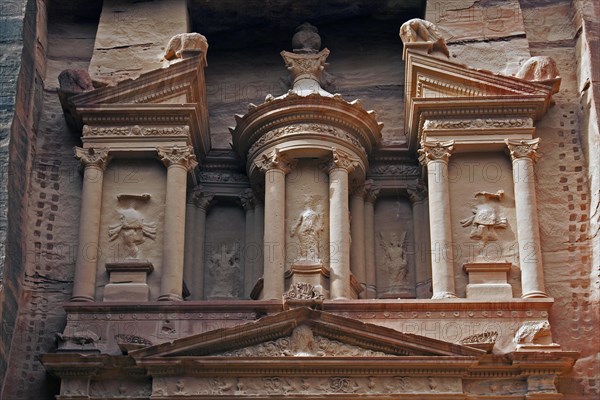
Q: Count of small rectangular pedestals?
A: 2